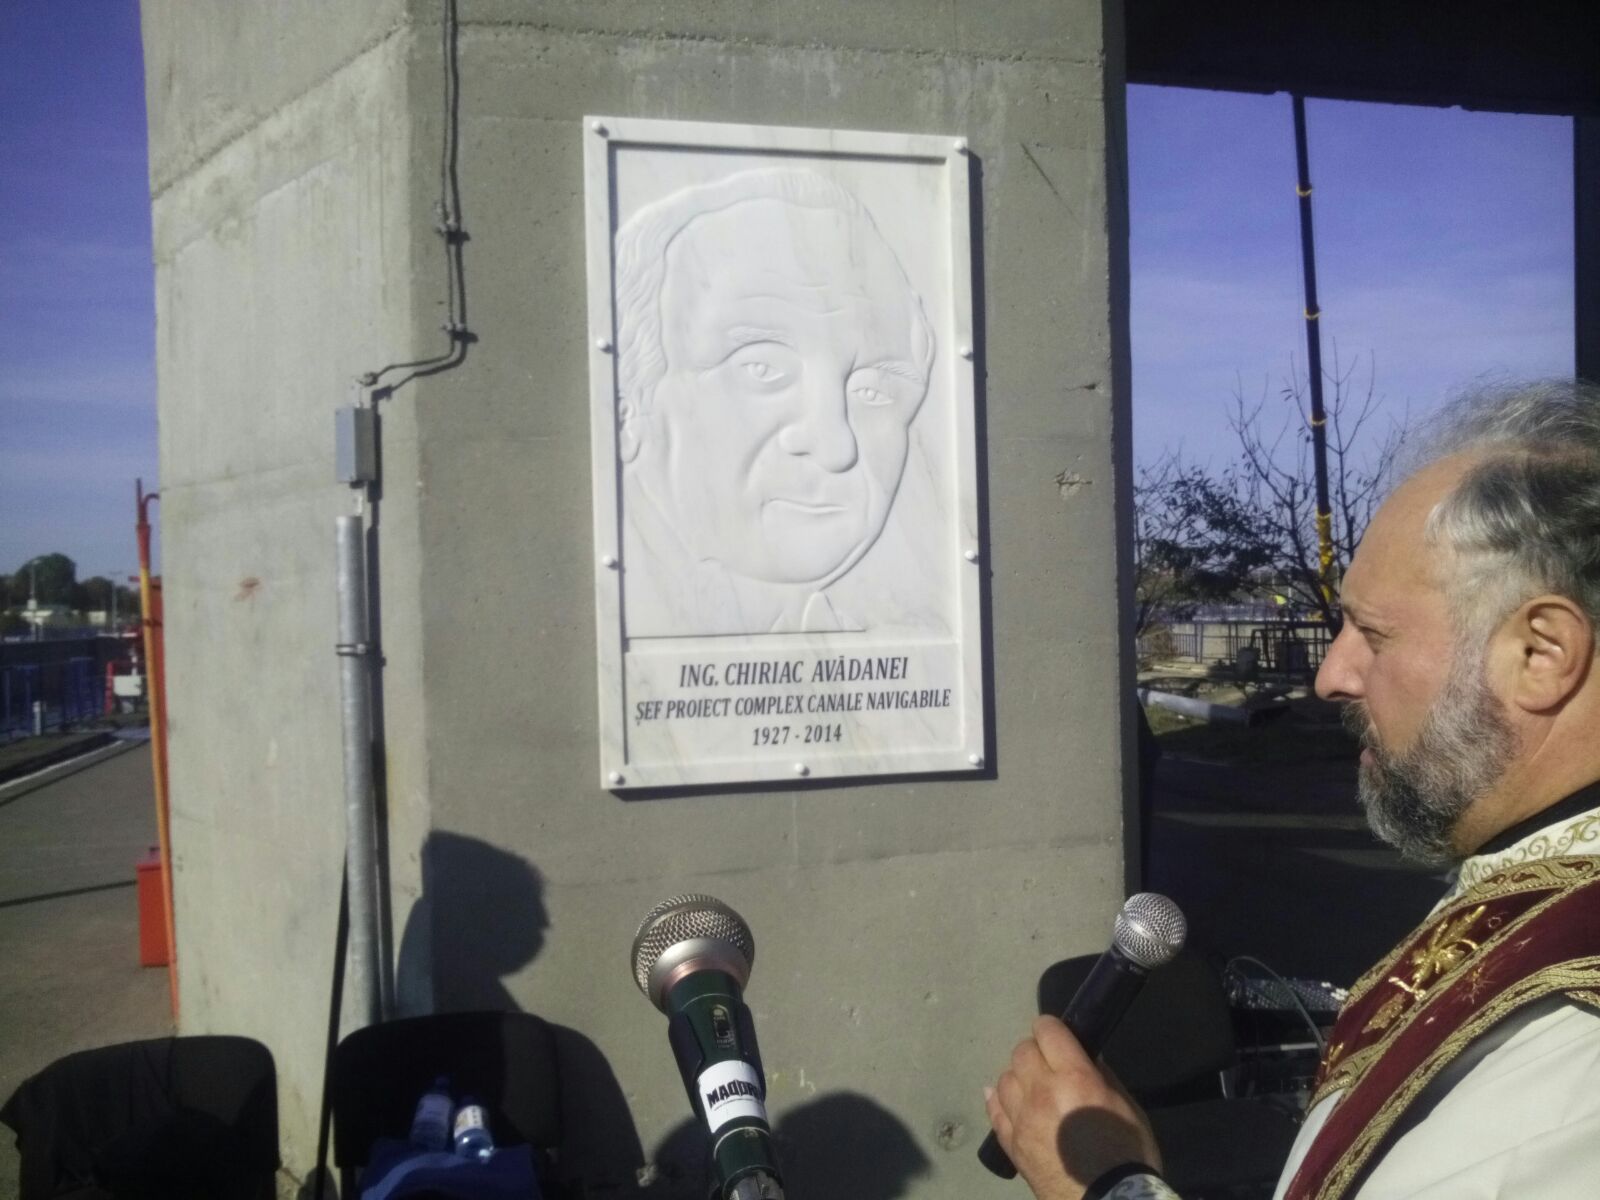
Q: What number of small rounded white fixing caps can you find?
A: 9